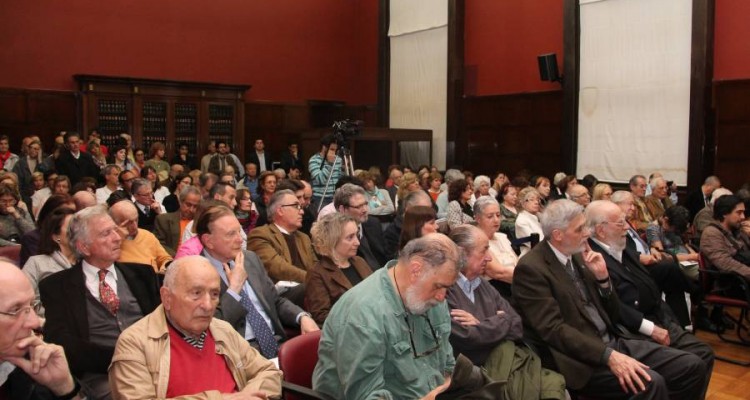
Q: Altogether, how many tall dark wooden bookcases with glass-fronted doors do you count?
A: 1